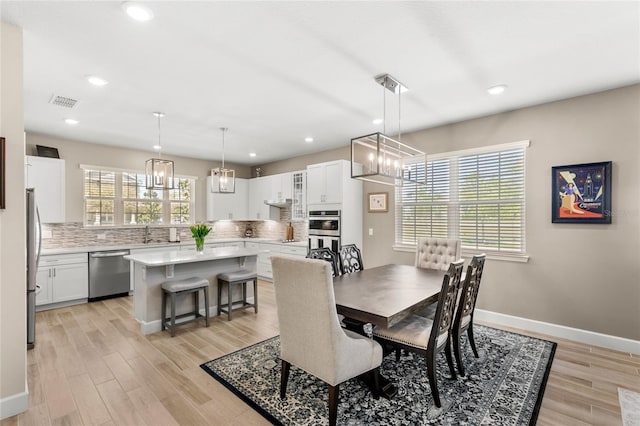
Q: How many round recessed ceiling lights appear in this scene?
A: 8